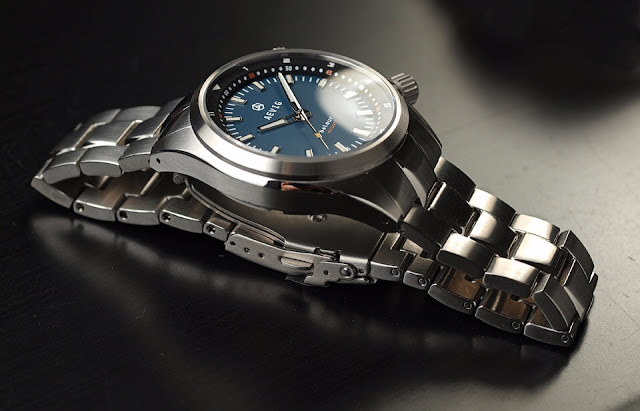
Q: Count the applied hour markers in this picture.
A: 12